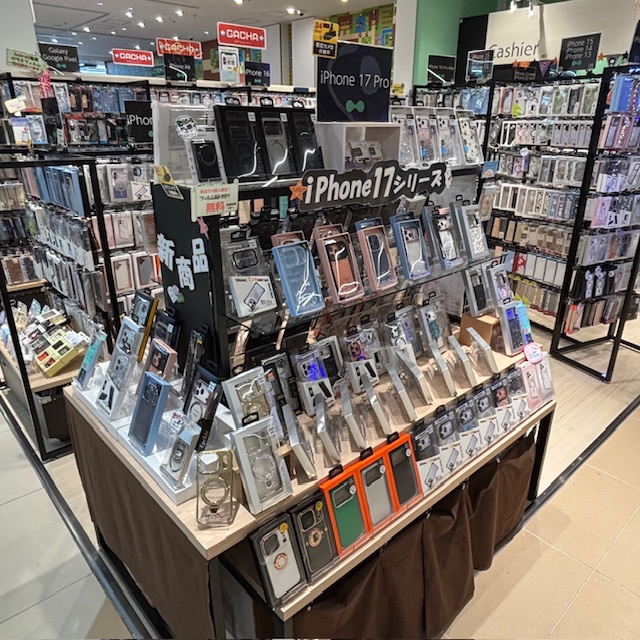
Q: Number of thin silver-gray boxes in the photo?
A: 9